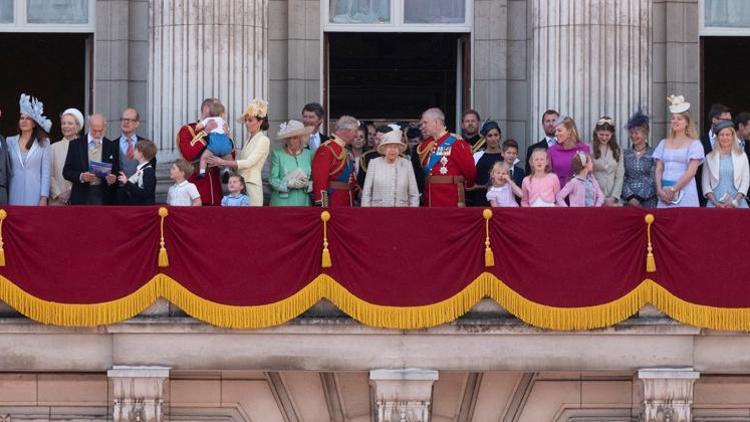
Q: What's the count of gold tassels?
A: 5